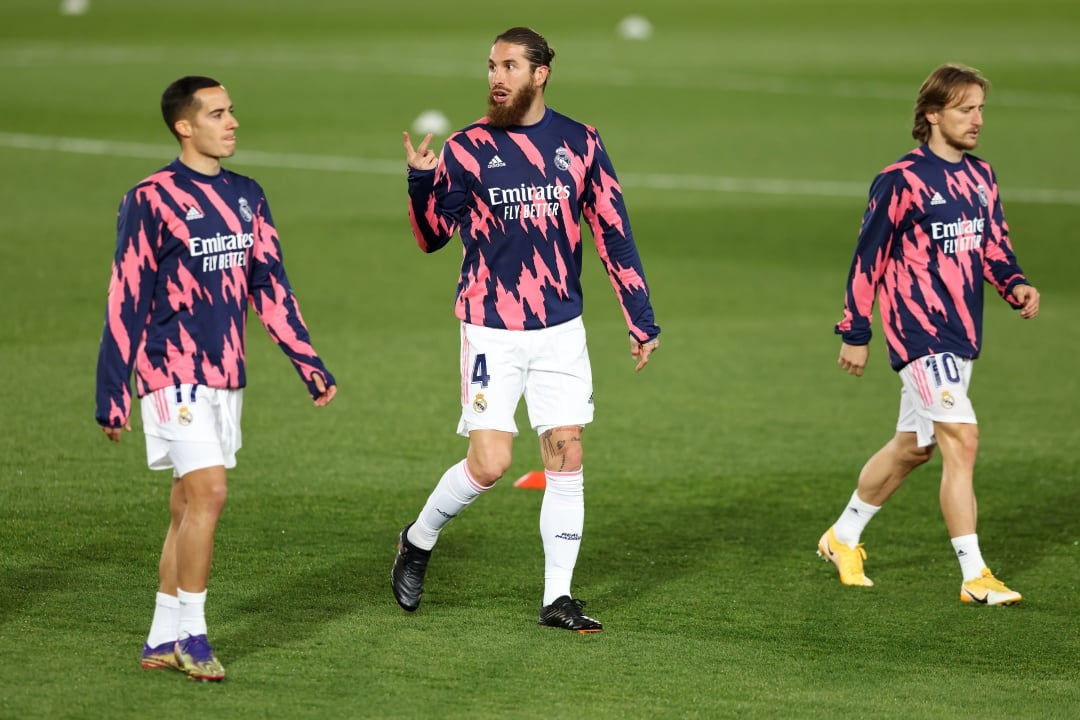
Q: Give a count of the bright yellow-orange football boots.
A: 2